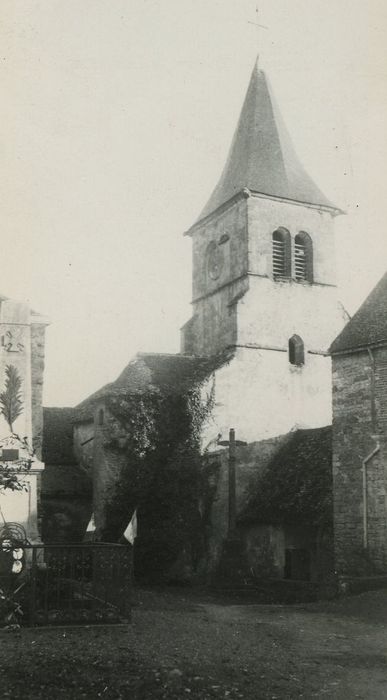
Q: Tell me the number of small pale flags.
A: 2